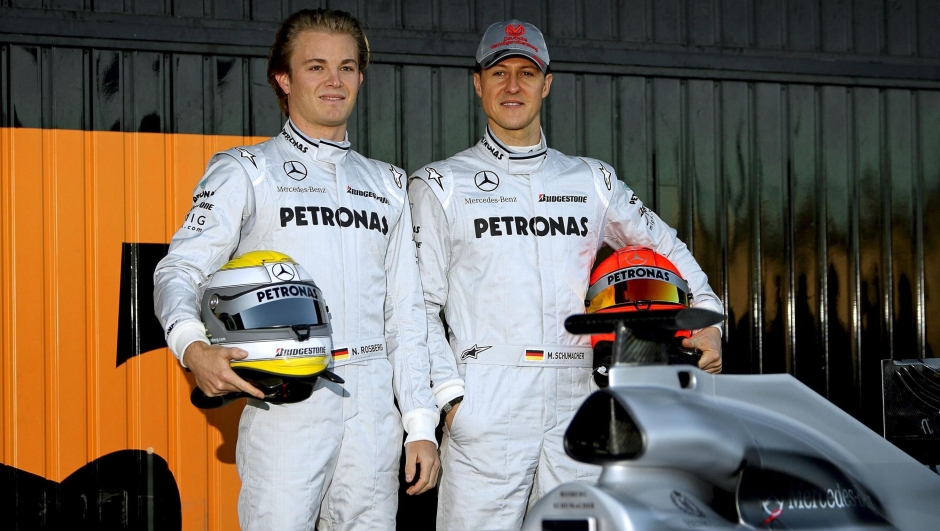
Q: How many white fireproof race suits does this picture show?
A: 2